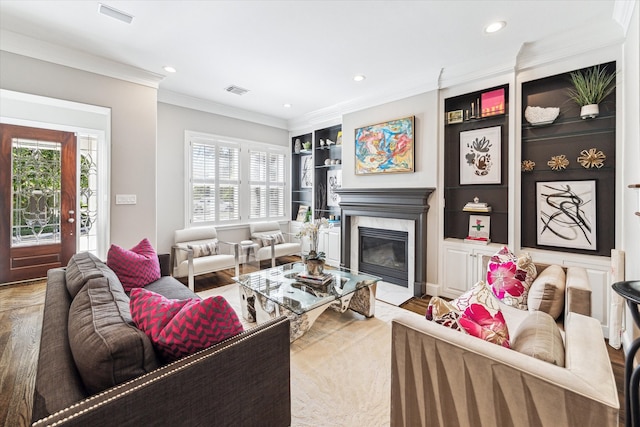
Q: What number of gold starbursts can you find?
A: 3